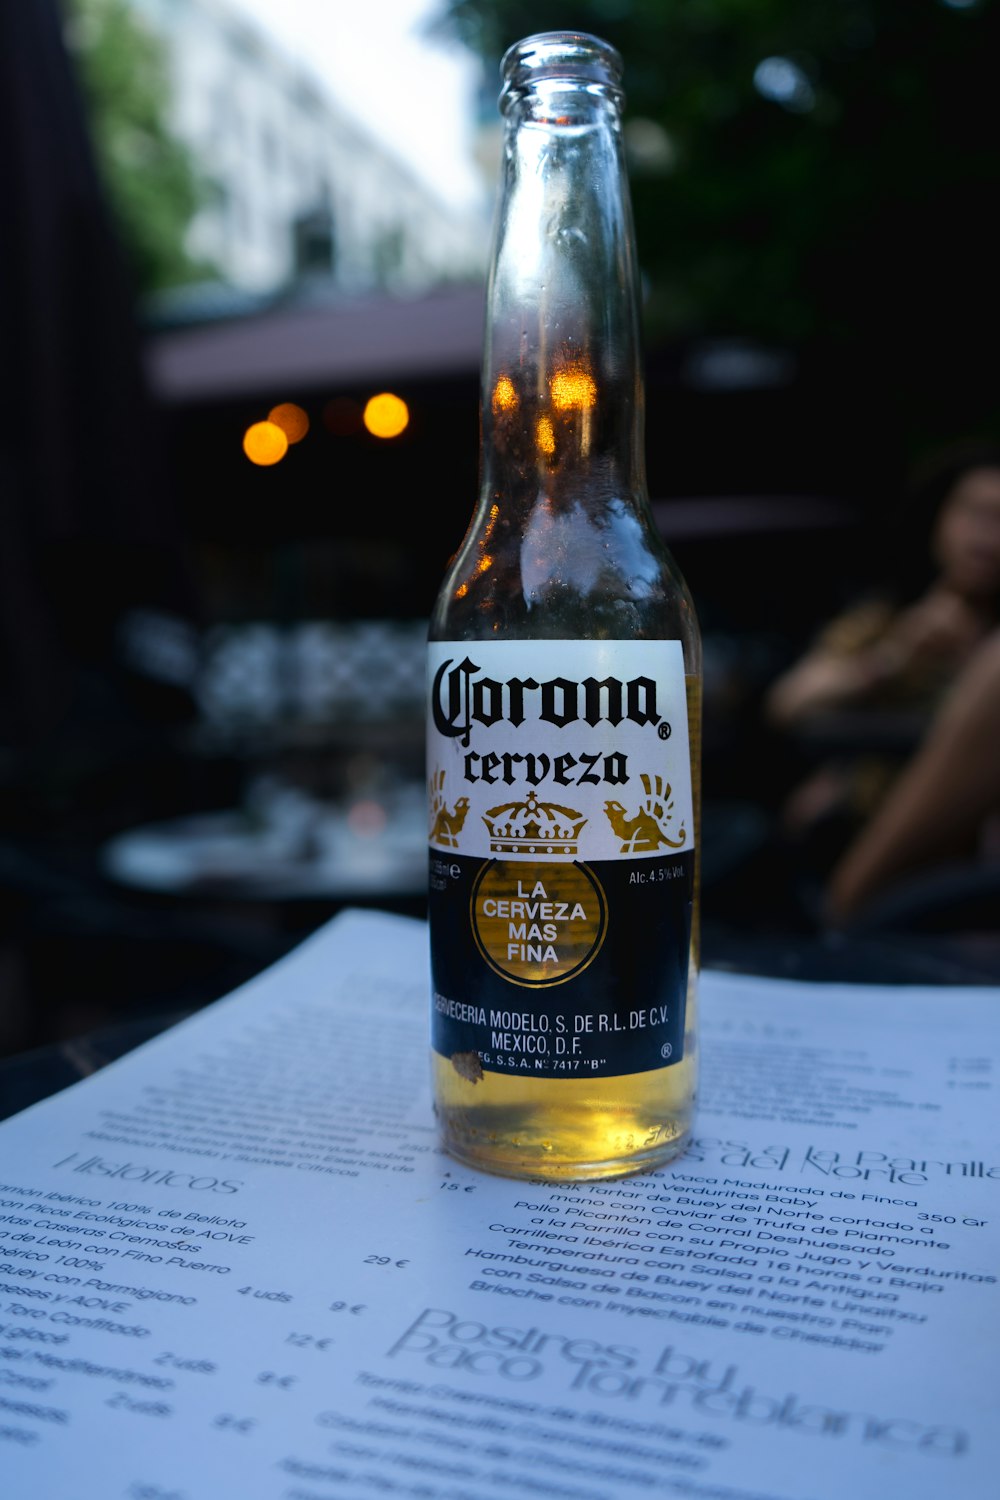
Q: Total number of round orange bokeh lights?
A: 3